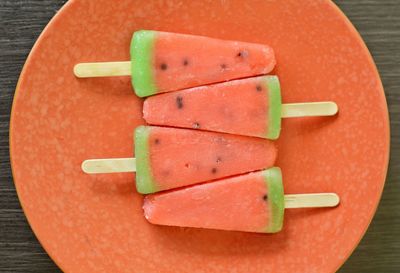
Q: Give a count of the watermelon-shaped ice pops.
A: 4